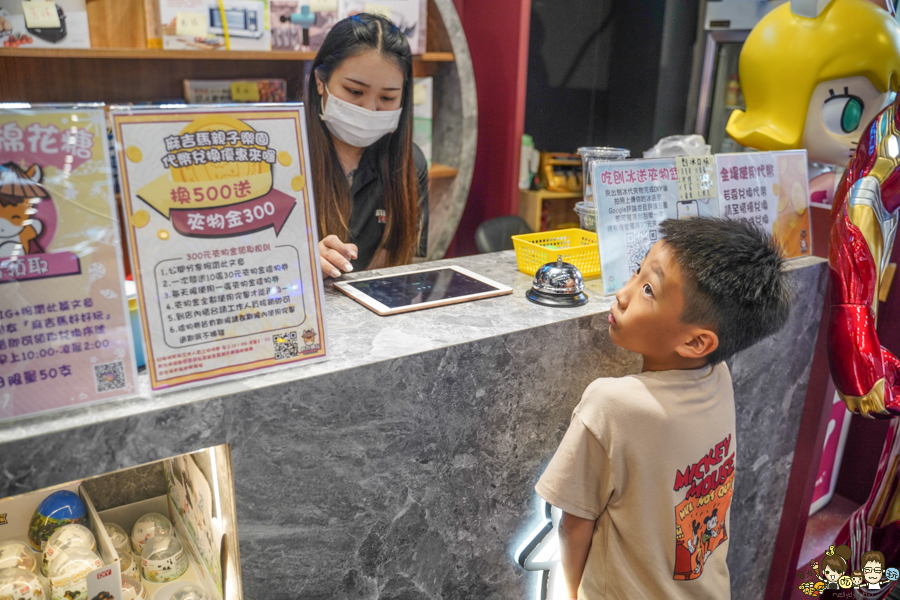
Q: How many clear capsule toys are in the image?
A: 10